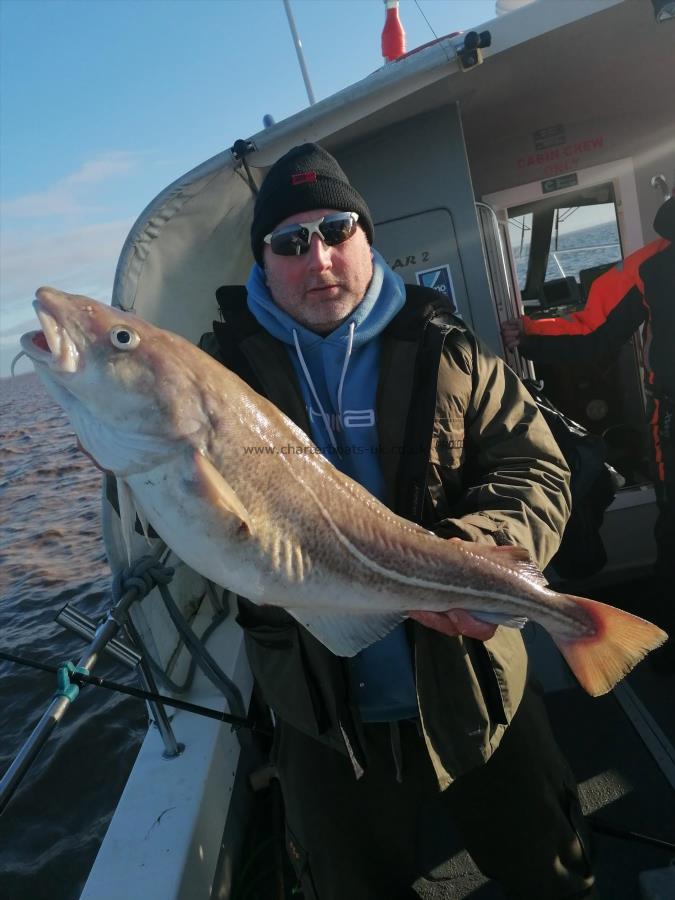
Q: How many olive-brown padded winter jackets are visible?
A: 1